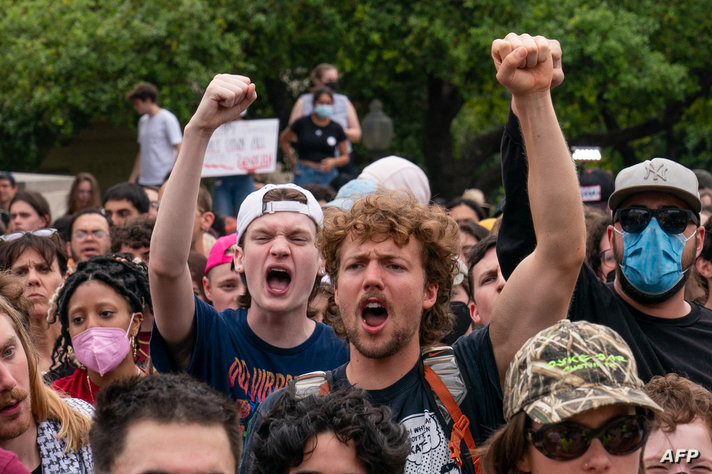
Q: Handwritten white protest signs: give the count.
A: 1